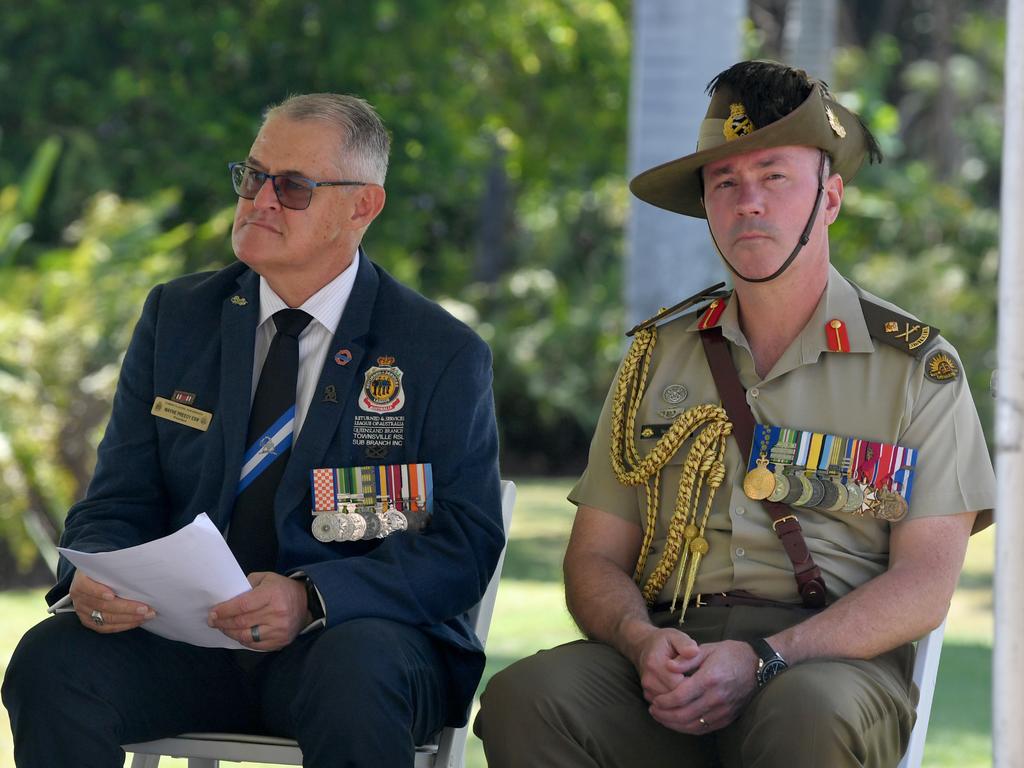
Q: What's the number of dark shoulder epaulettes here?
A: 2